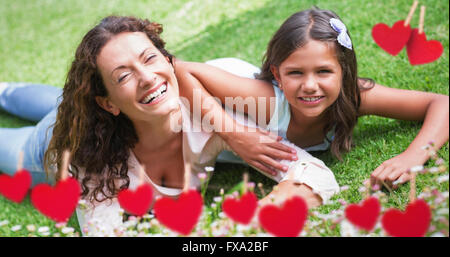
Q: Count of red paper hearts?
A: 10